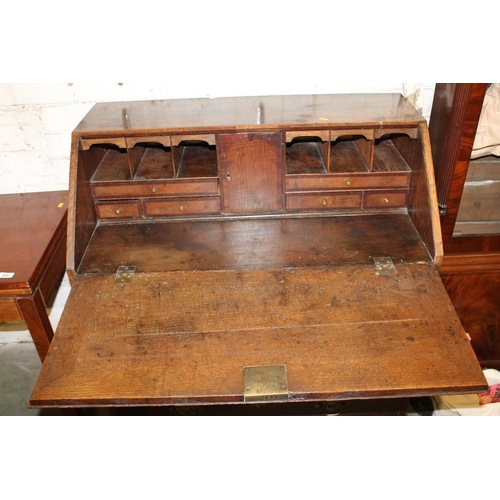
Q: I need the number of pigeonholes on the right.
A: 3